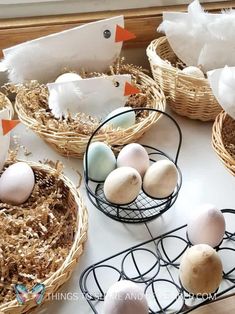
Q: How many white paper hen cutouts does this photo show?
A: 5